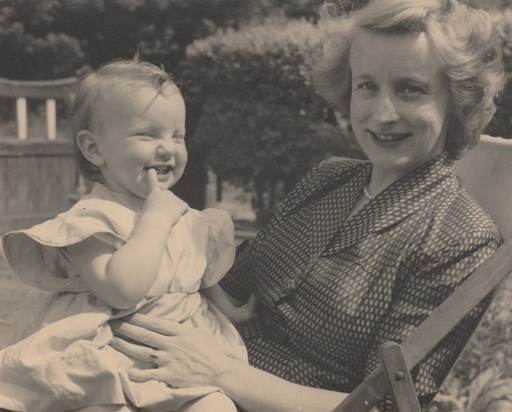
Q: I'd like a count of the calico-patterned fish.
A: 0